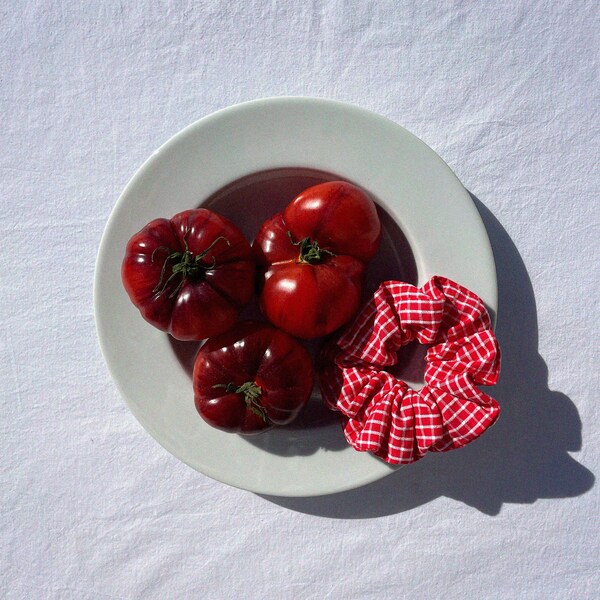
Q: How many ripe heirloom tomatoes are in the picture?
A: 3